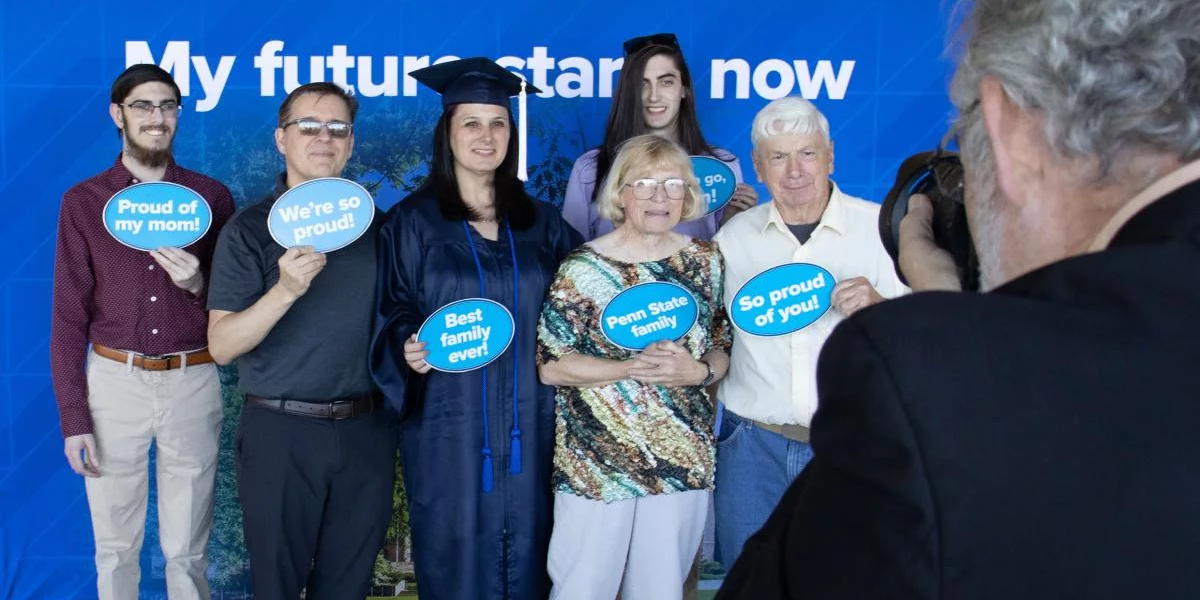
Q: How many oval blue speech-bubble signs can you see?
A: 6